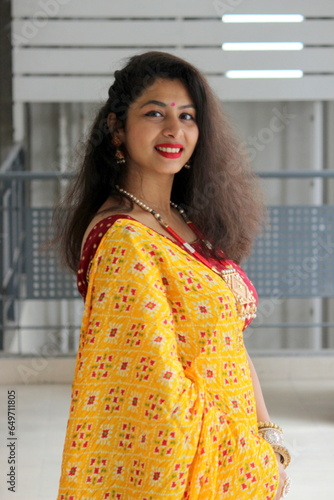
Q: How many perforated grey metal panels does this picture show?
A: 2